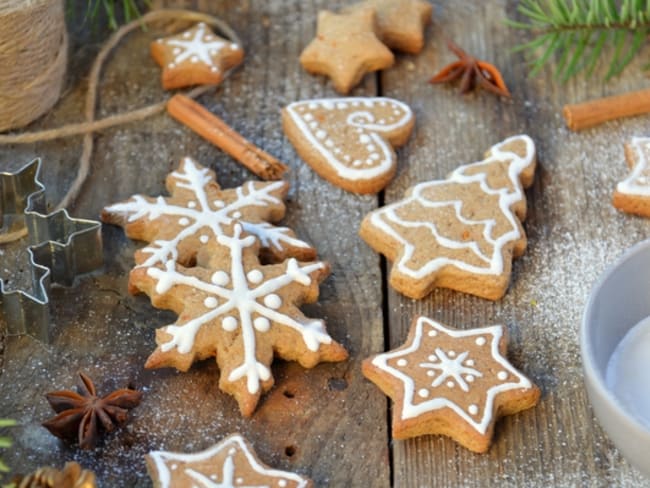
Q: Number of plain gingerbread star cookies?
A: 2